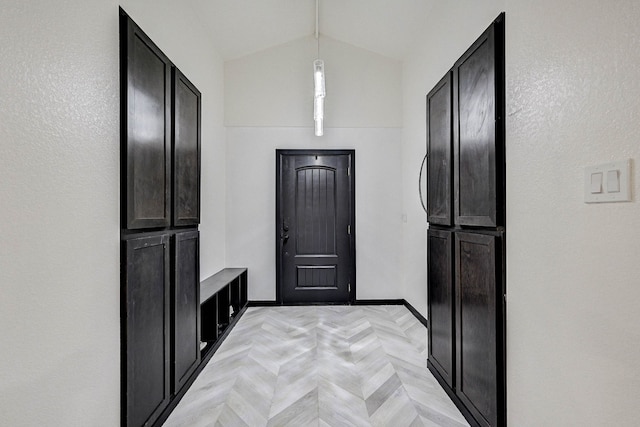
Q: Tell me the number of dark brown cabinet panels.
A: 8